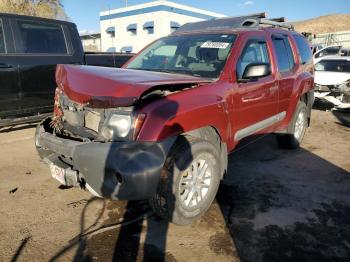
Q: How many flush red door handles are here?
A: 1